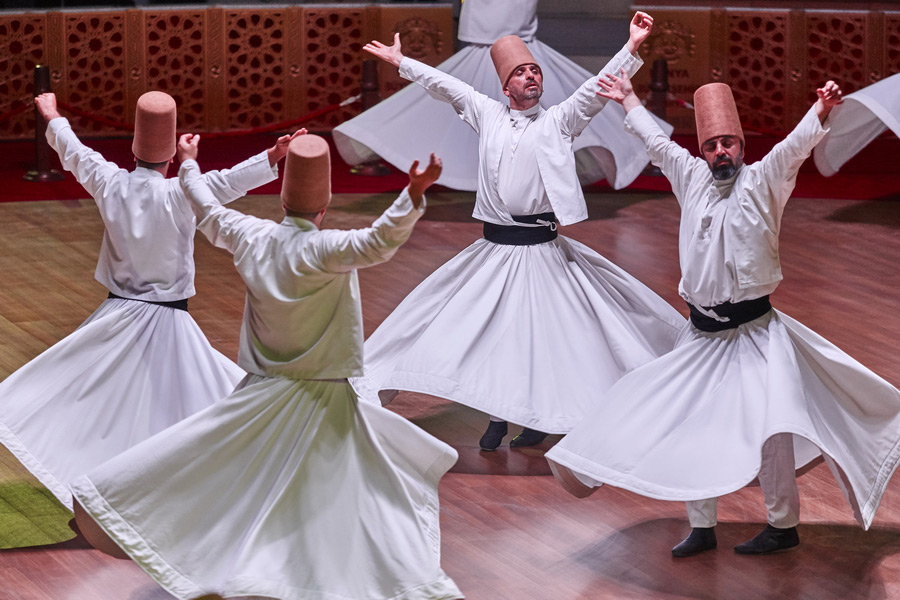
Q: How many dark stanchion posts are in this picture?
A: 3